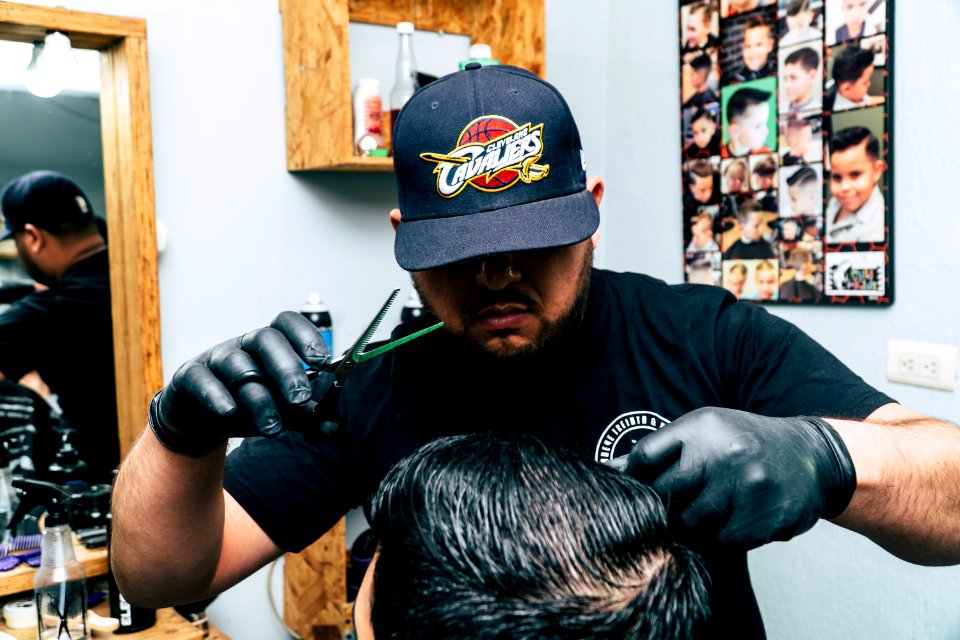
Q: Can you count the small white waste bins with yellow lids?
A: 0